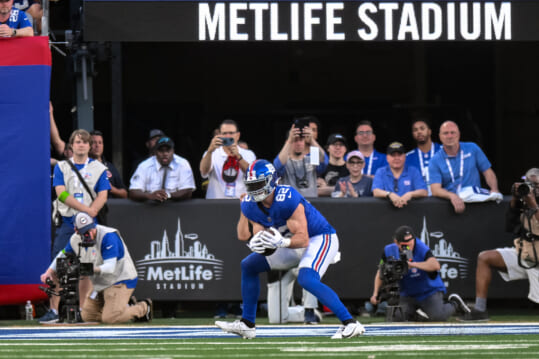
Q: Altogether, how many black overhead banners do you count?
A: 1